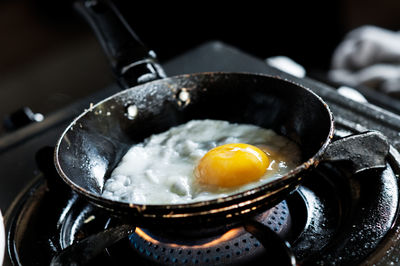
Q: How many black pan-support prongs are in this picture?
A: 4